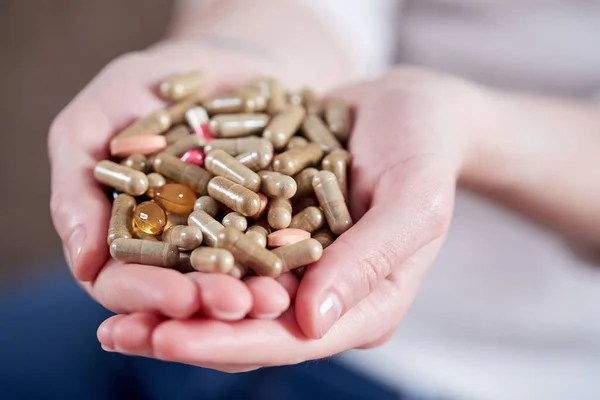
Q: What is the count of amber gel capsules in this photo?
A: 2